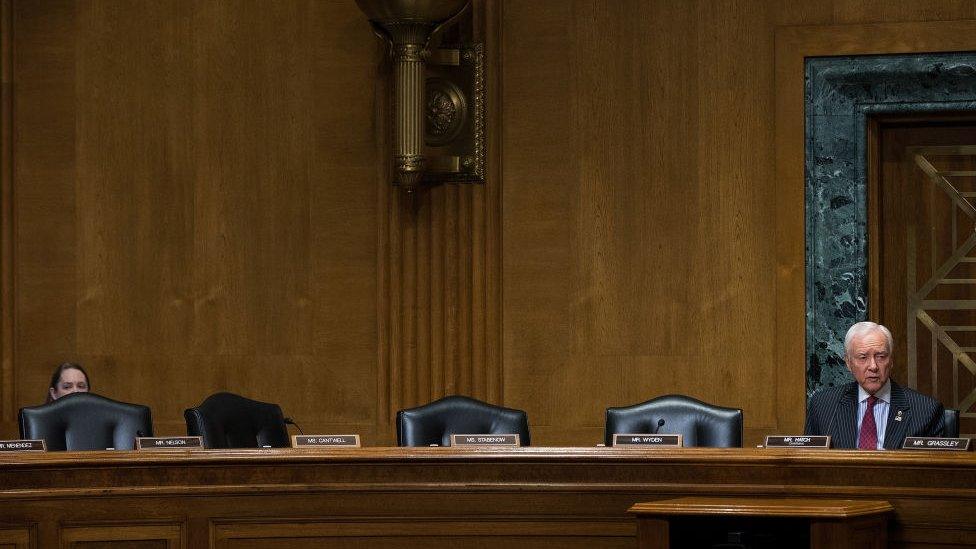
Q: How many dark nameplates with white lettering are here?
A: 7